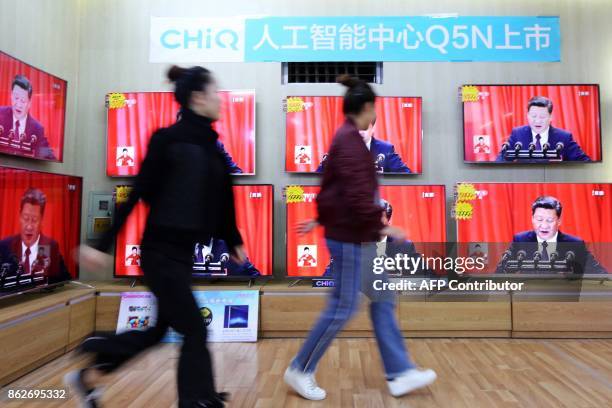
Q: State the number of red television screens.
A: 8